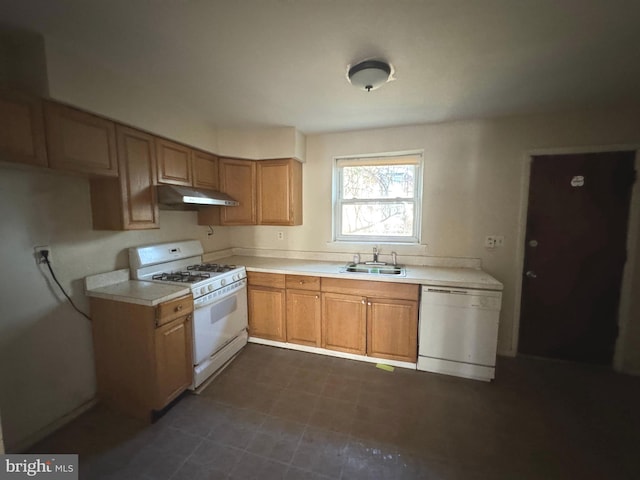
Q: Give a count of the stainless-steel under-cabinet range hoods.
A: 1